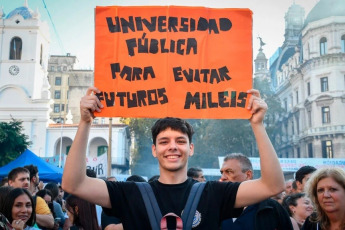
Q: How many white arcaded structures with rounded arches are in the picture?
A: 1